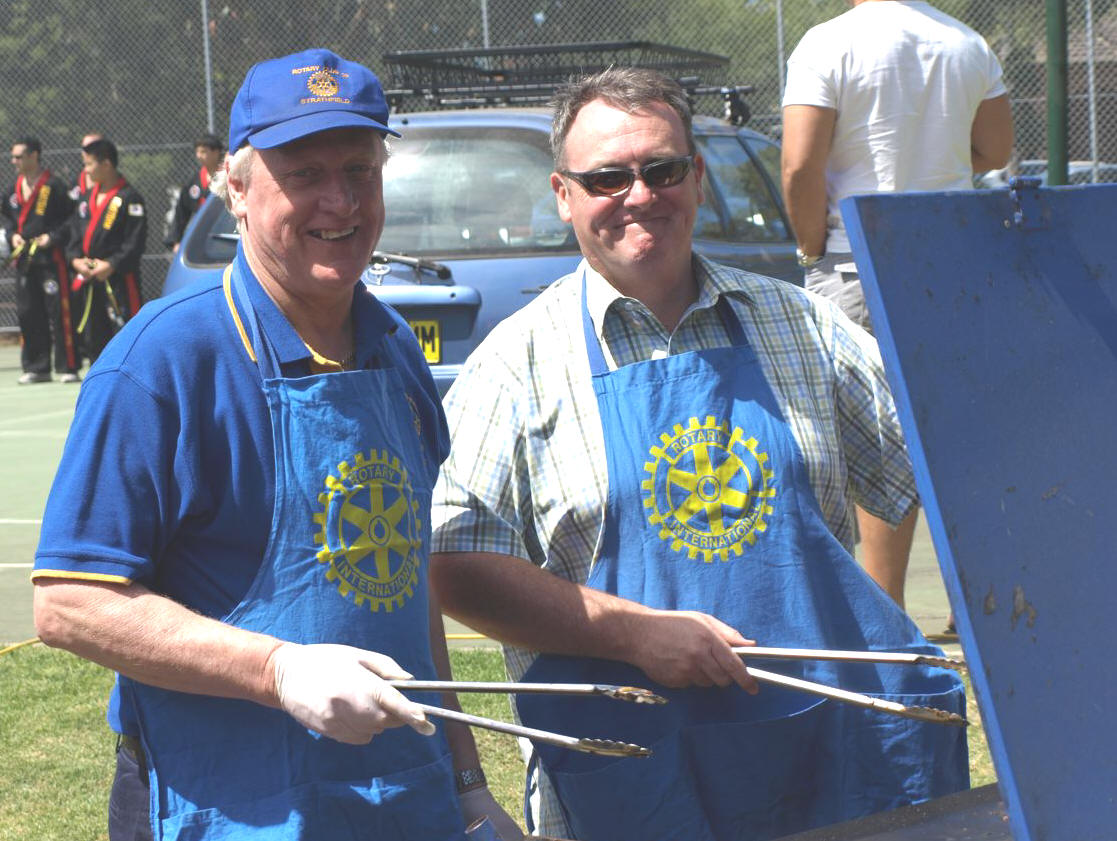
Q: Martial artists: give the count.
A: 4